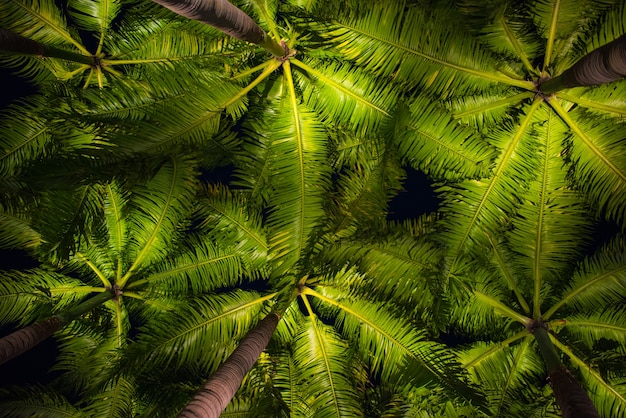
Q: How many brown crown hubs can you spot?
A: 6